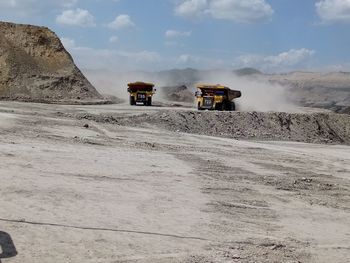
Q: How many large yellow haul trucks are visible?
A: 2